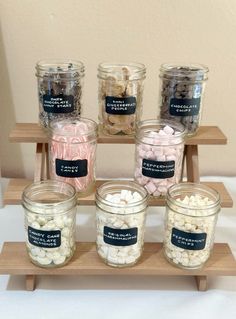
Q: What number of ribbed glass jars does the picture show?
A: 8